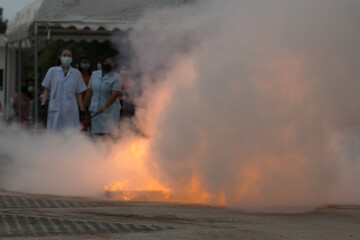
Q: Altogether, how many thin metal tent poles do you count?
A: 3